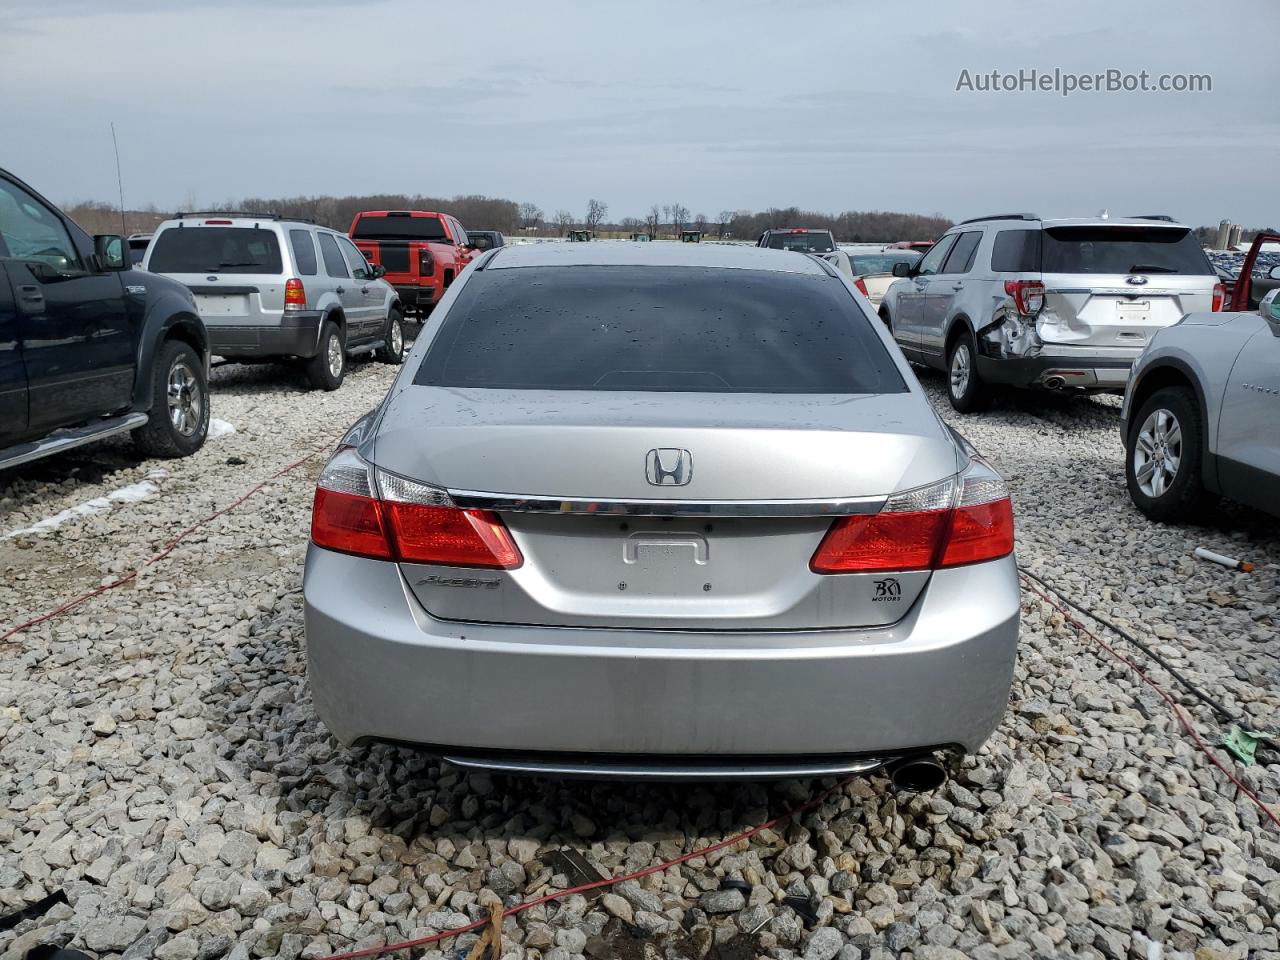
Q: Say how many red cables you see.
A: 3